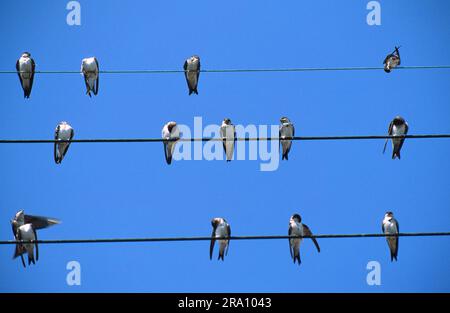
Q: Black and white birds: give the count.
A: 14